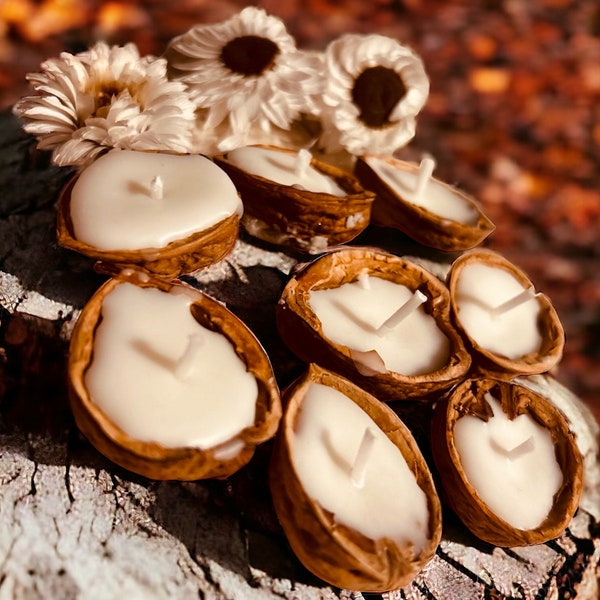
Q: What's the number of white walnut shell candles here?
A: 8